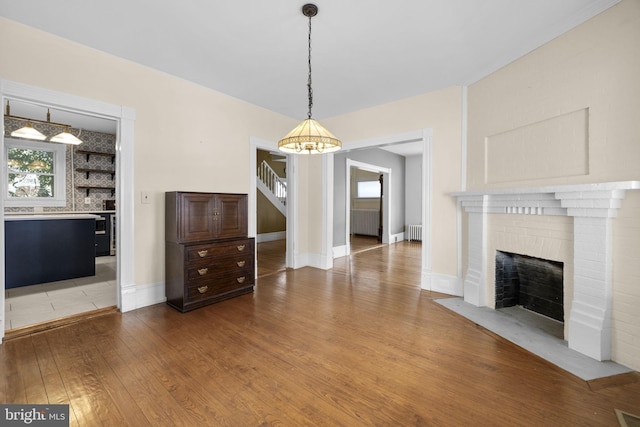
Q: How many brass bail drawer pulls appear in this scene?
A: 6